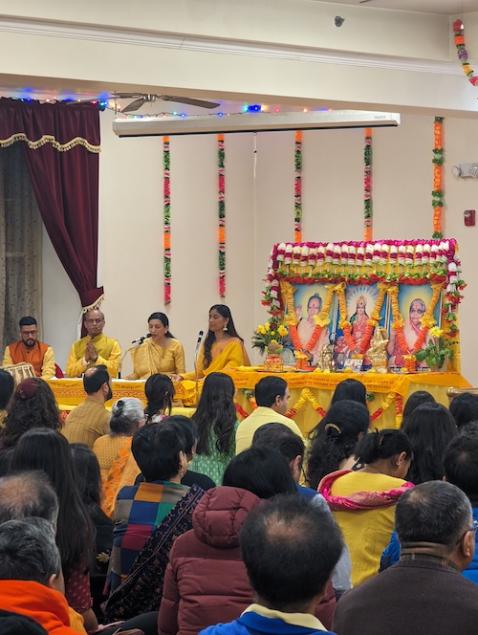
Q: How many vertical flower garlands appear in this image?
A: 5